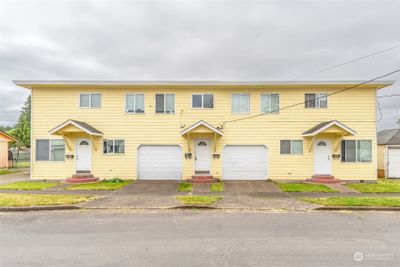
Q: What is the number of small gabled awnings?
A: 3